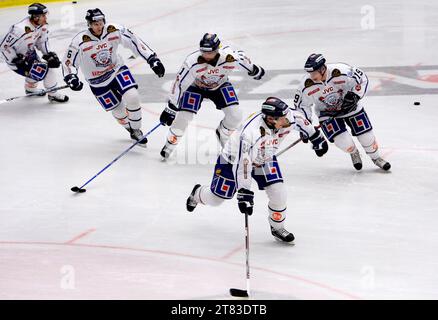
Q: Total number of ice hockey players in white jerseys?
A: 5